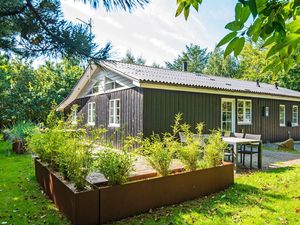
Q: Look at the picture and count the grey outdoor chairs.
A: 2